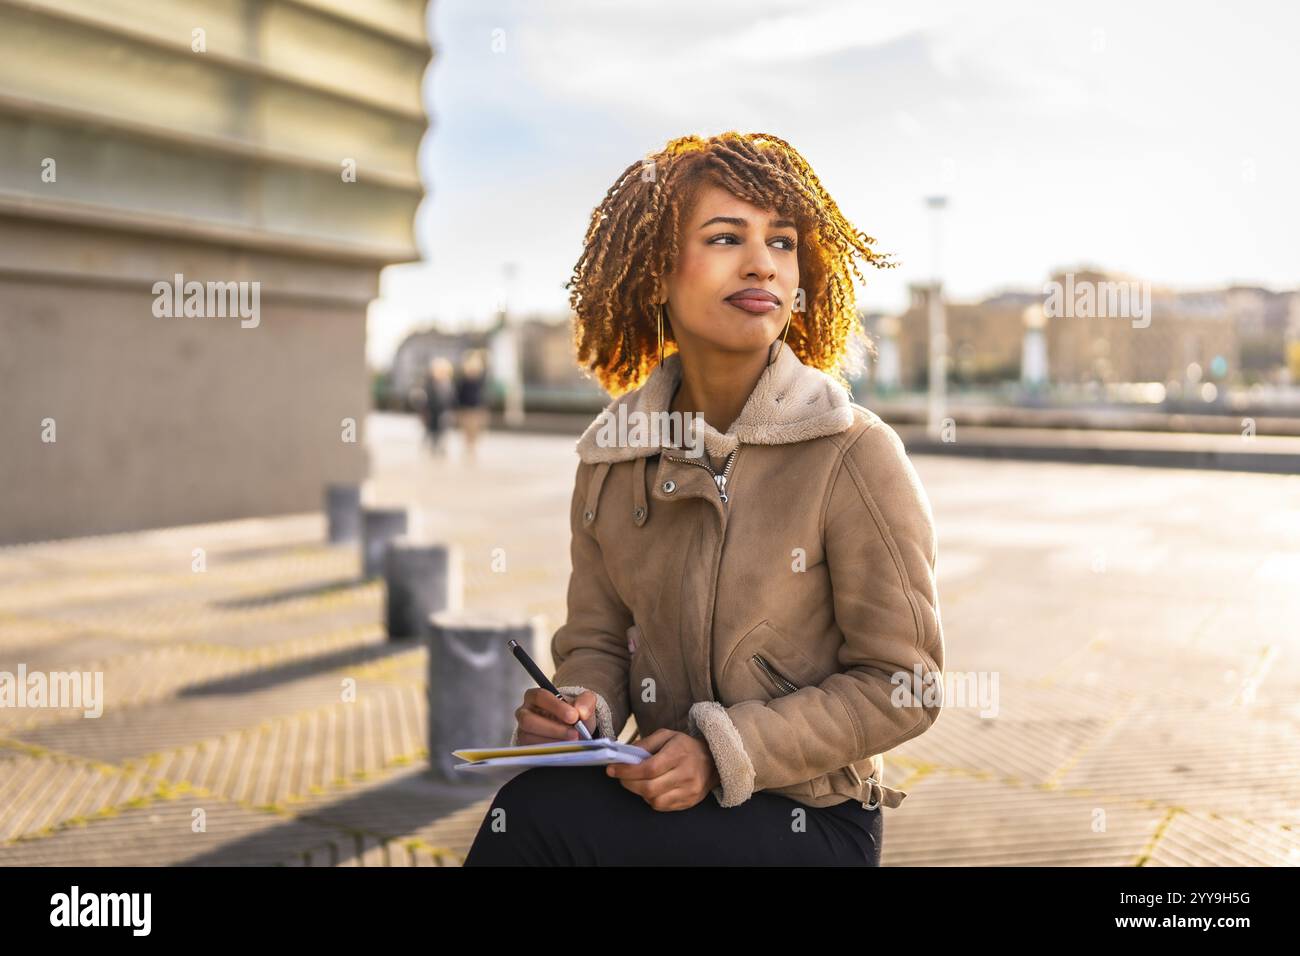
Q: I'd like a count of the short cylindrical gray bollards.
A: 4